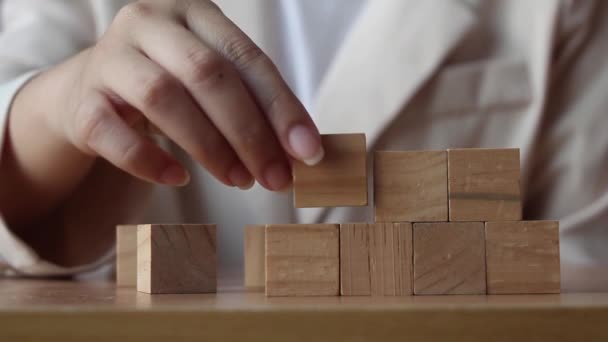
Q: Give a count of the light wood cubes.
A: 10